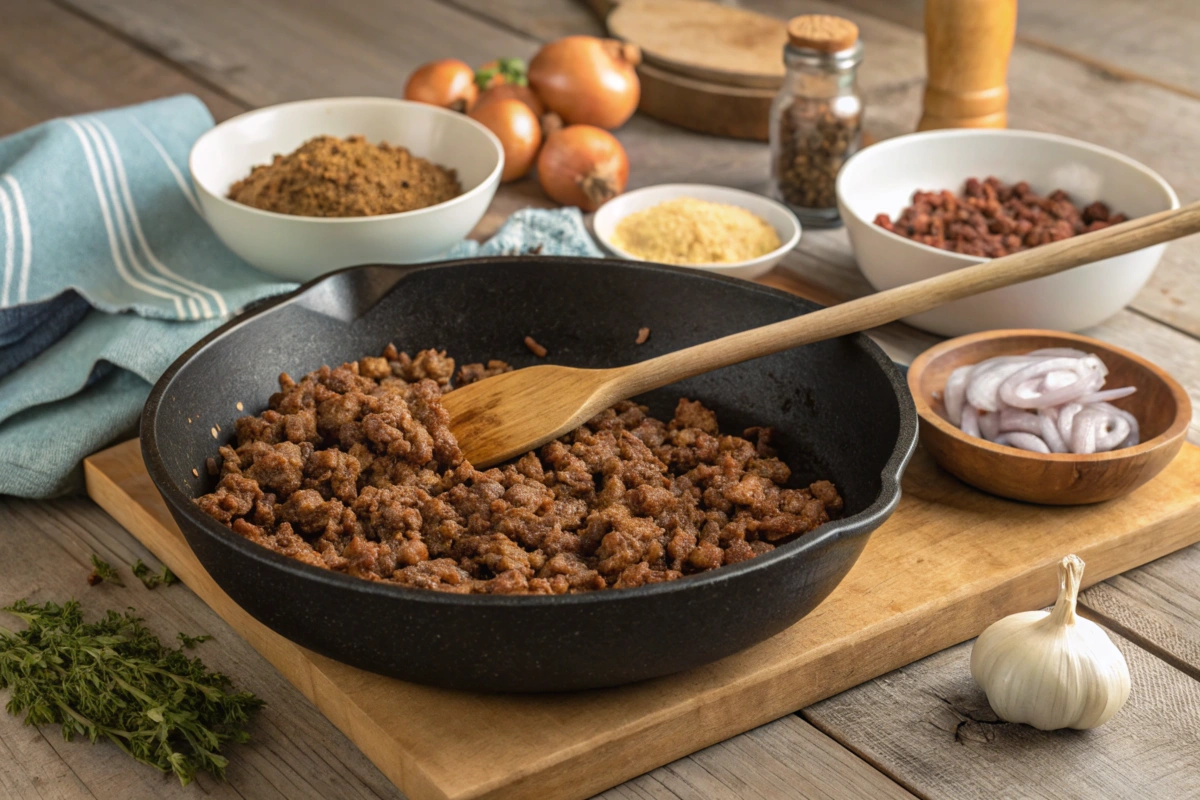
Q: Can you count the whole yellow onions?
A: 5